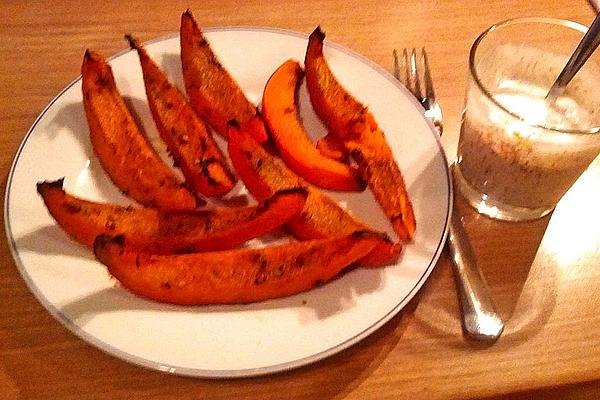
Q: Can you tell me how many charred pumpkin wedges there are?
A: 8